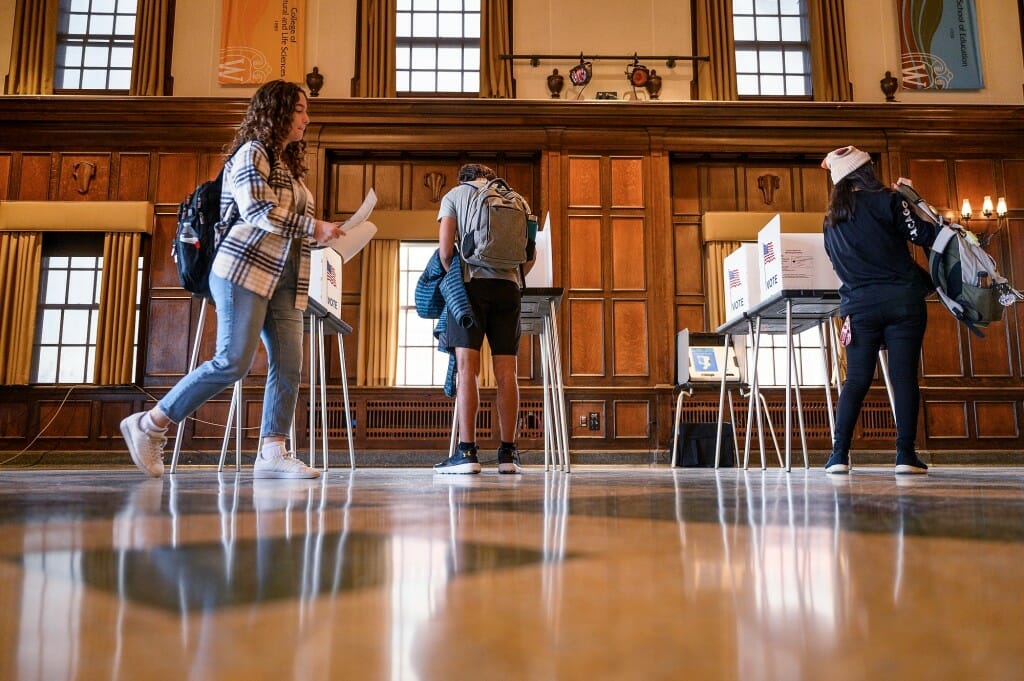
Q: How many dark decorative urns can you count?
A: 4